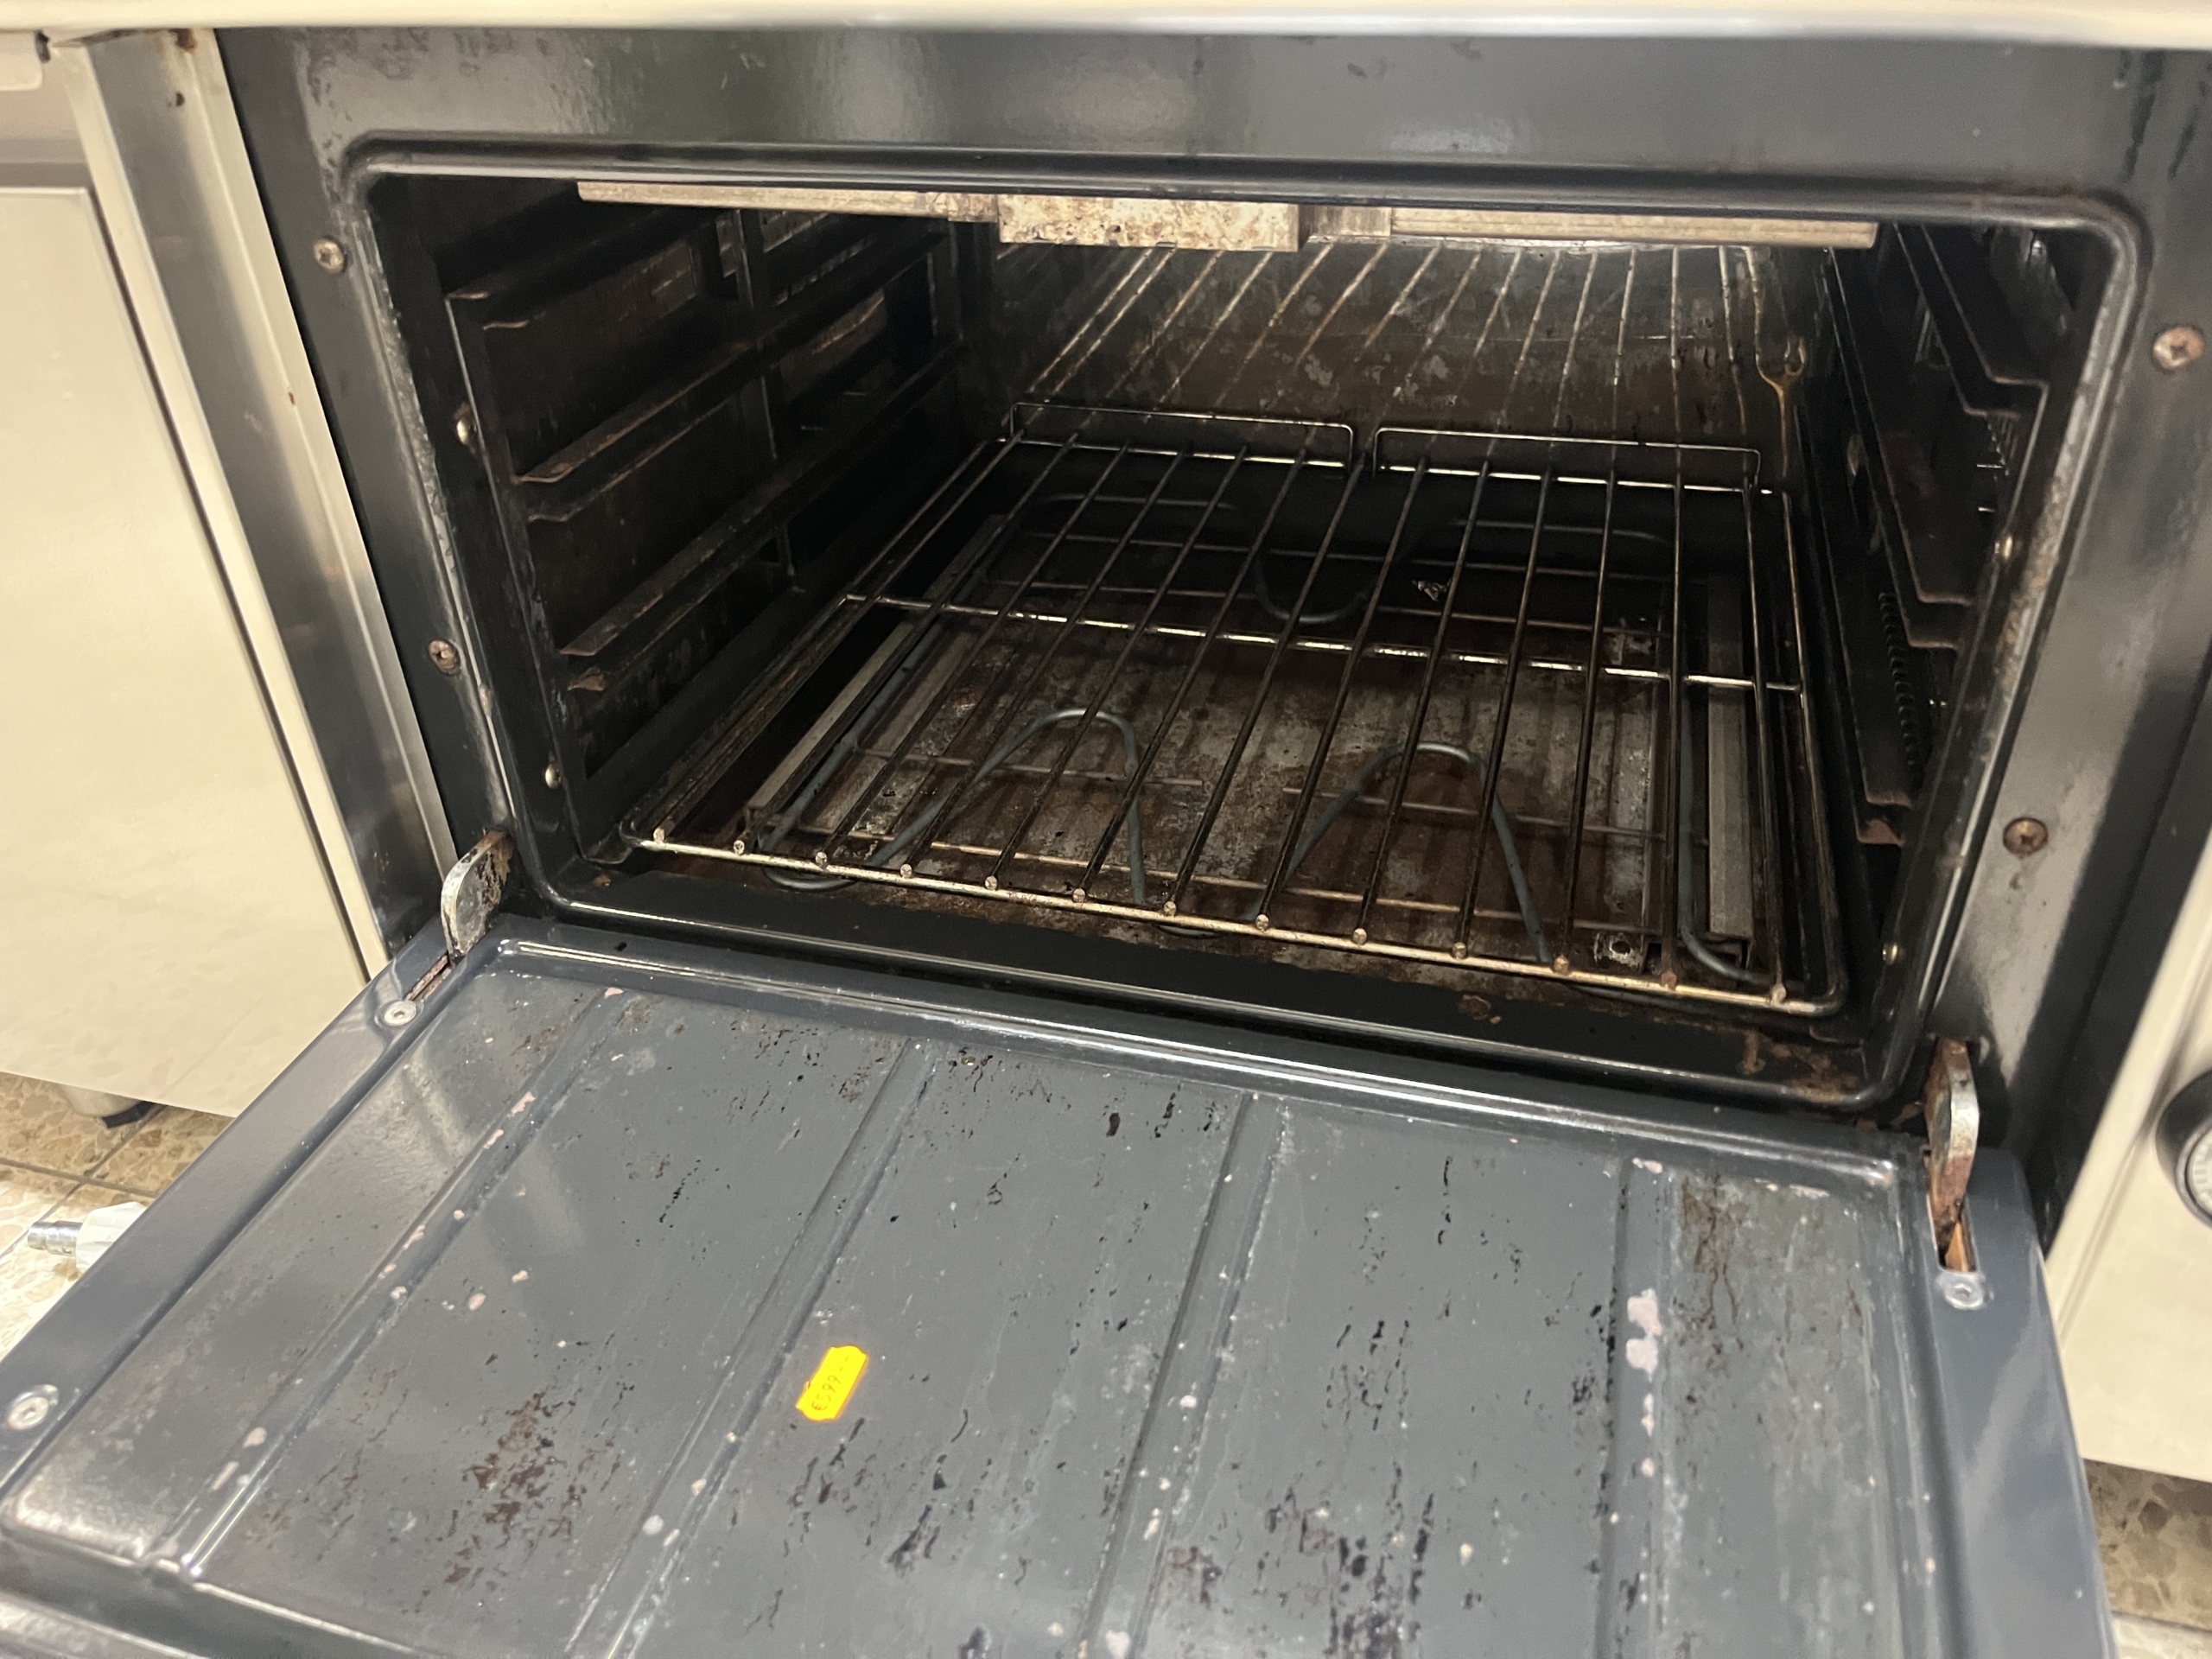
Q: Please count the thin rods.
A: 13